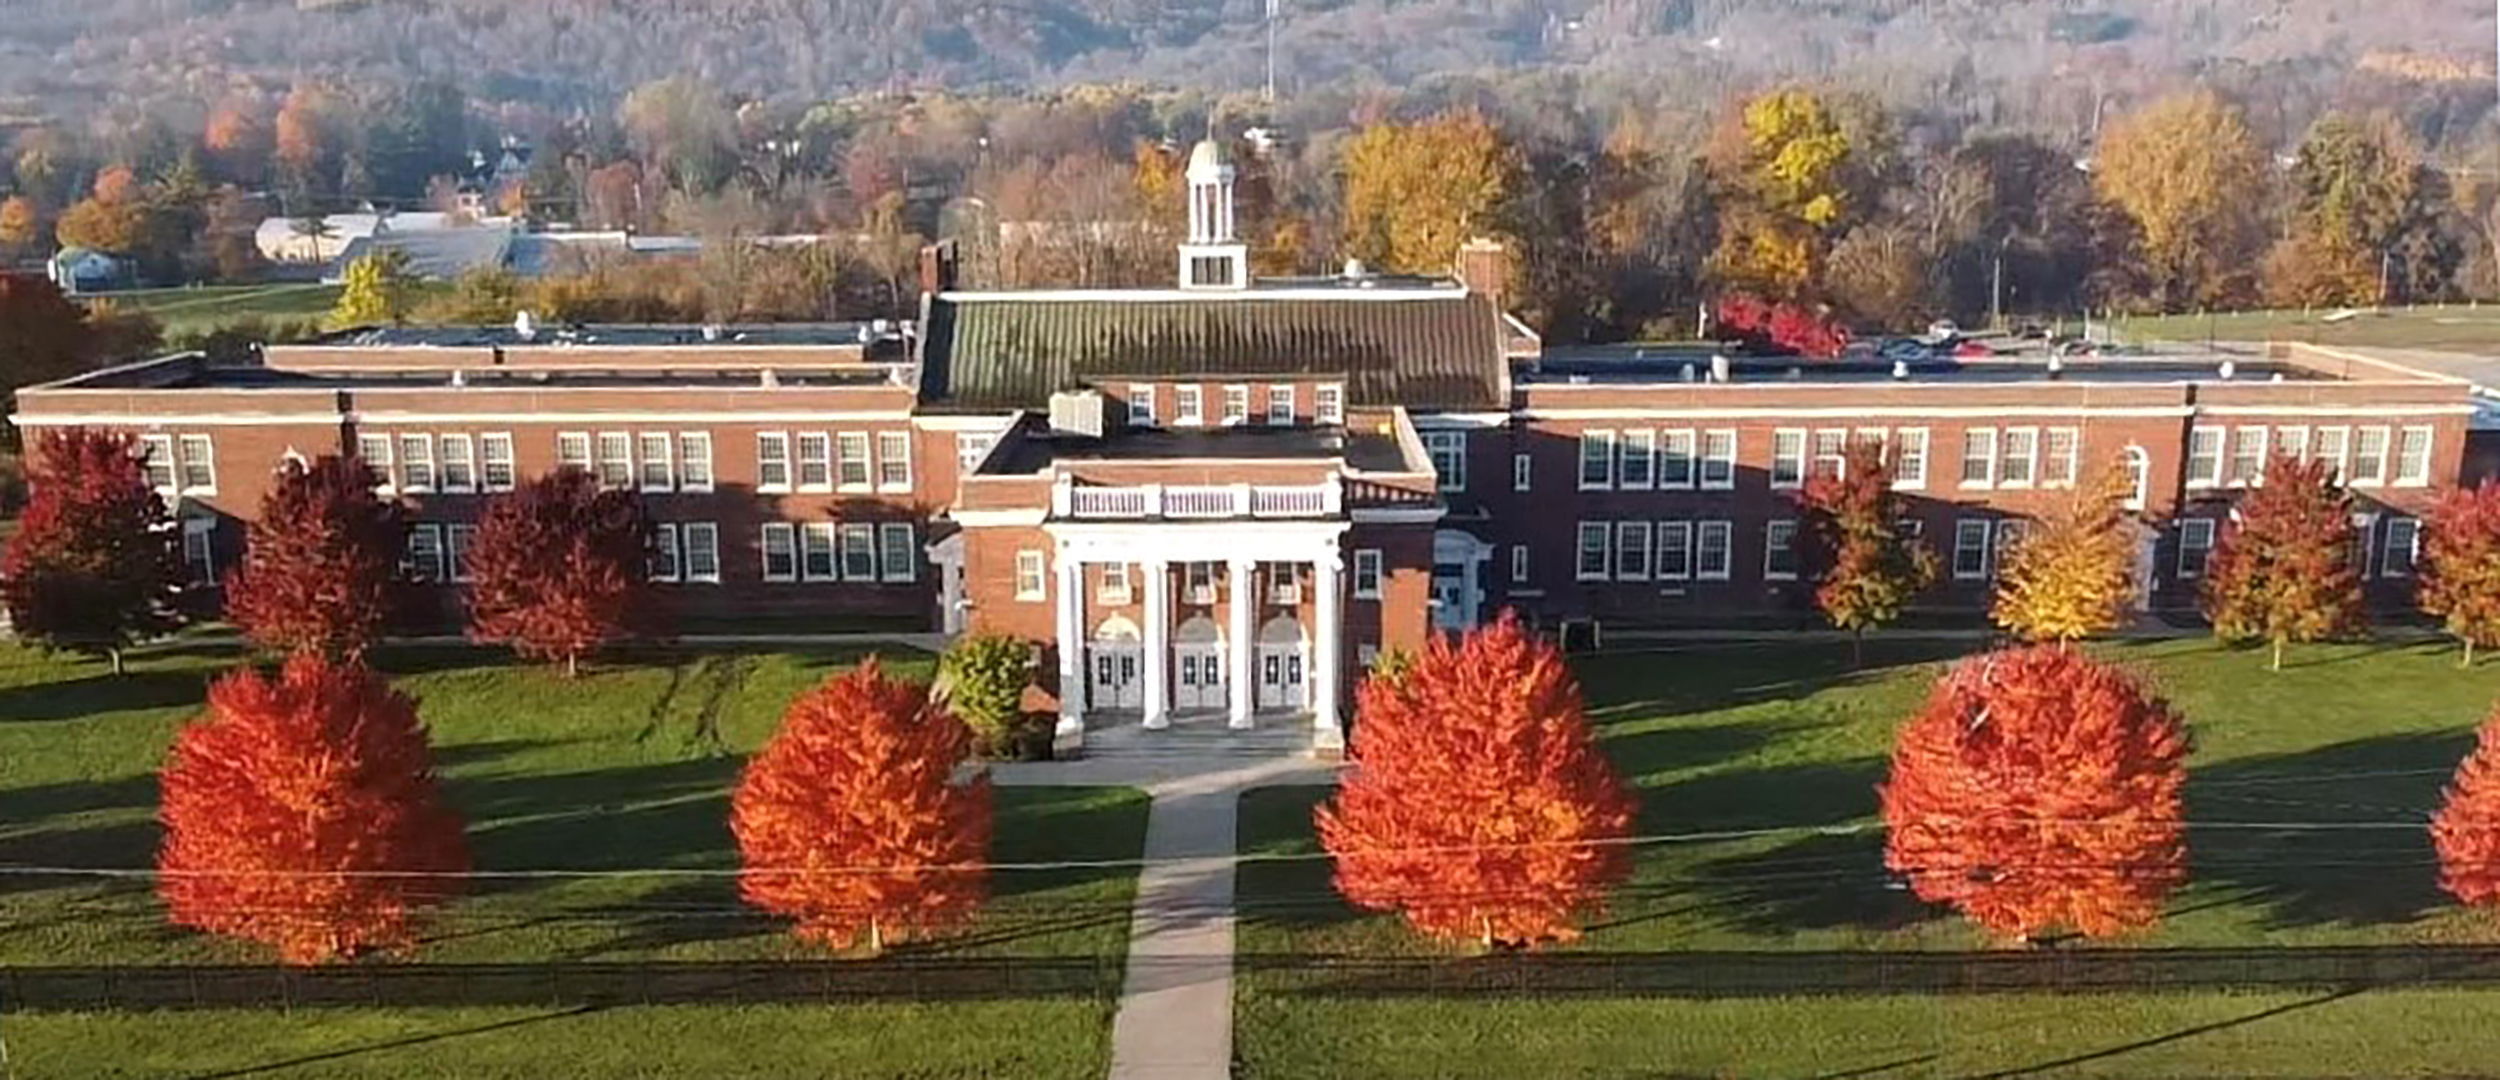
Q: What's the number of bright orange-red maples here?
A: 5